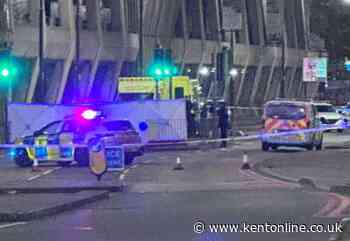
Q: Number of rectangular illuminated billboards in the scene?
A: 1